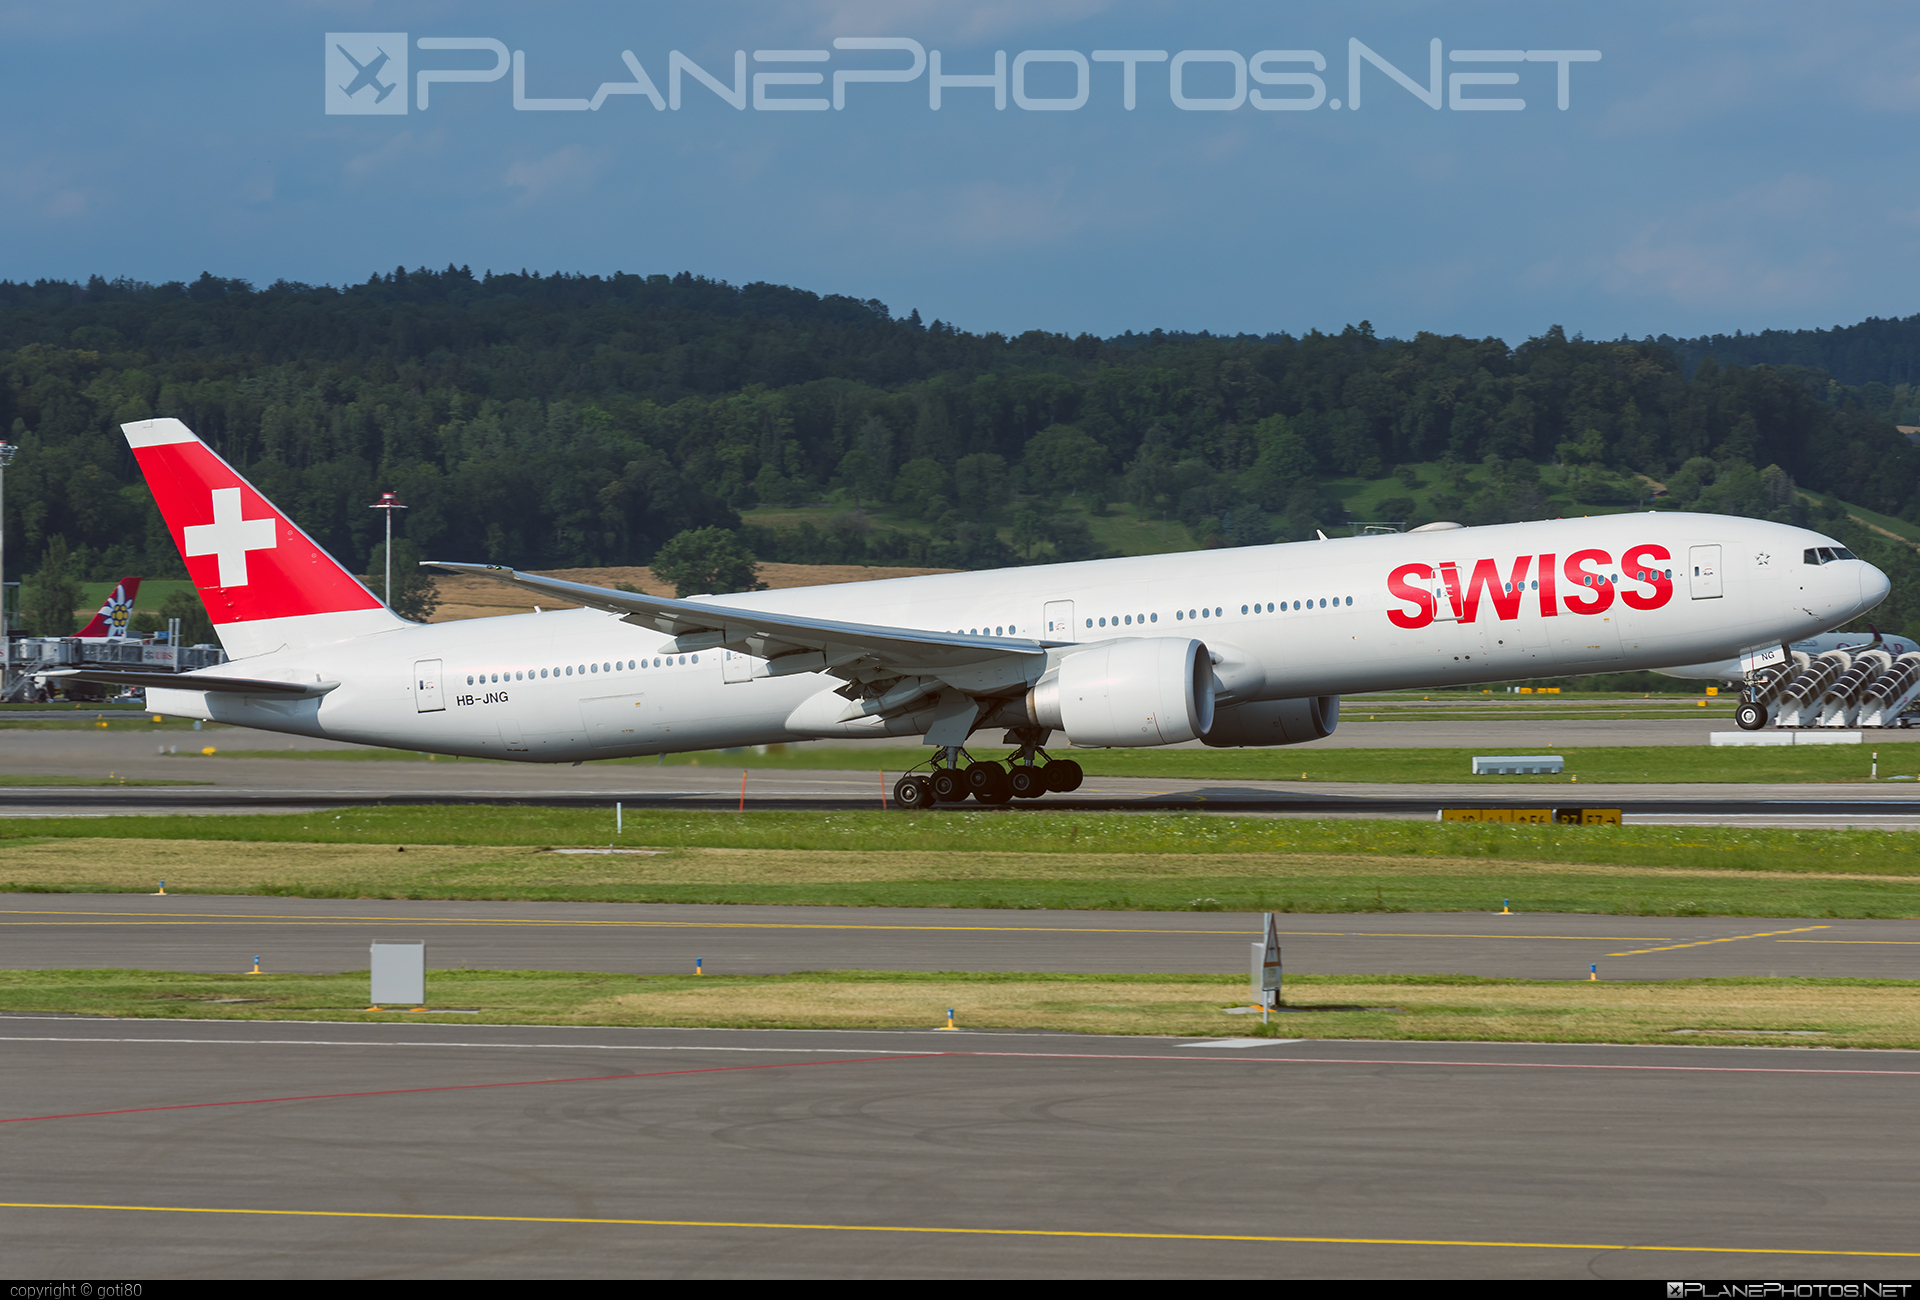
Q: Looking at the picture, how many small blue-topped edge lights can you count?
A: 6